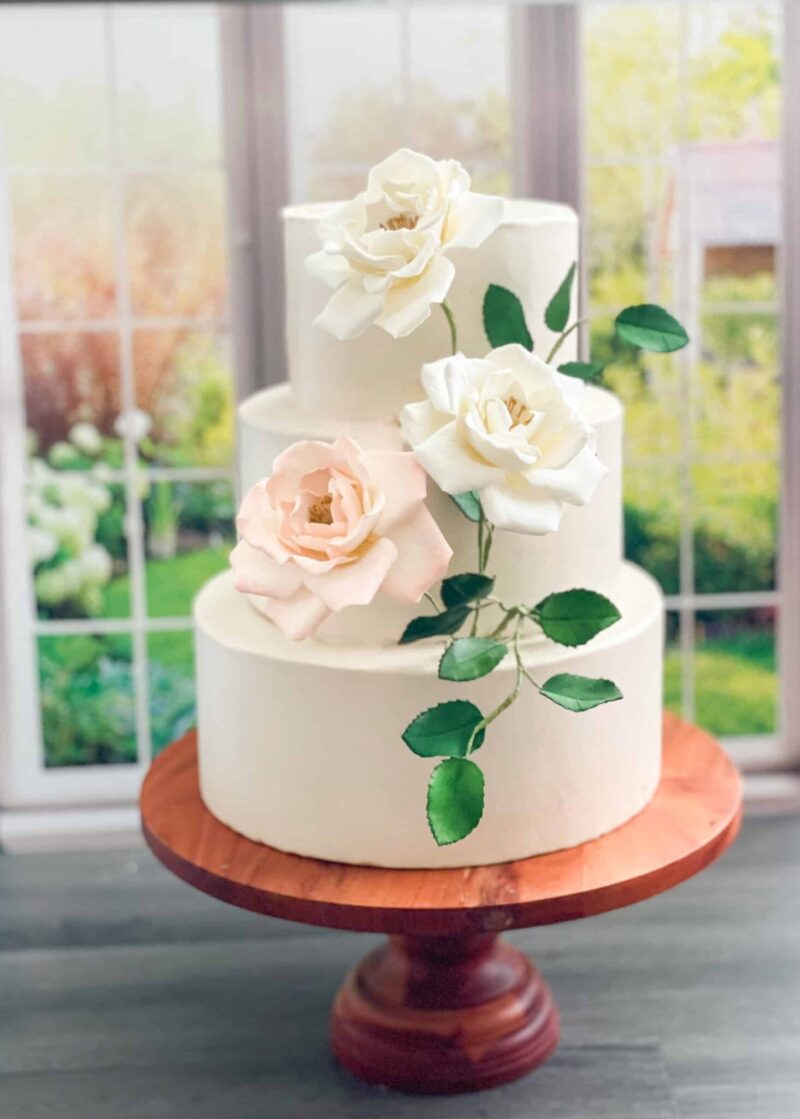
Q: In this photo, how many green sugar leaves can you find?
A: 12